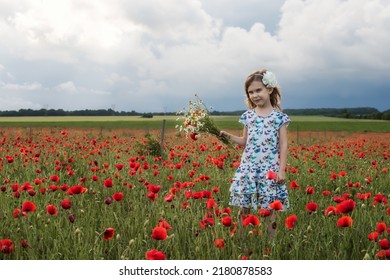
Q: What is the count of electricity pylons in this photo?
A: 3